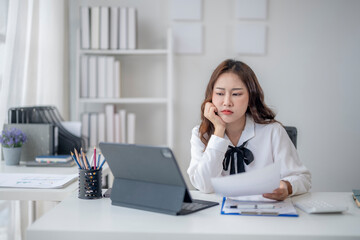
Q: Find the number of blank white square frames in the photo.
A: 4